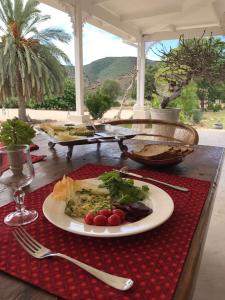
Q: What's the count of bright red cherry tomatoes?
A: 5